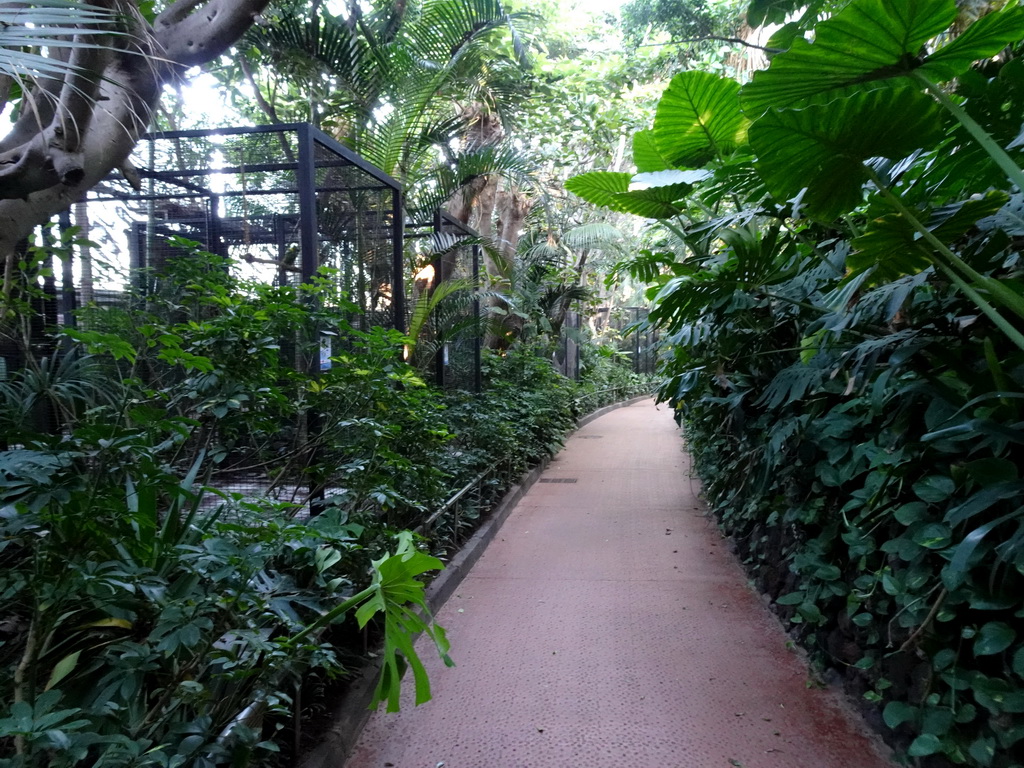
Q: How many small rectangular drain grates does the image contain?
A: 2